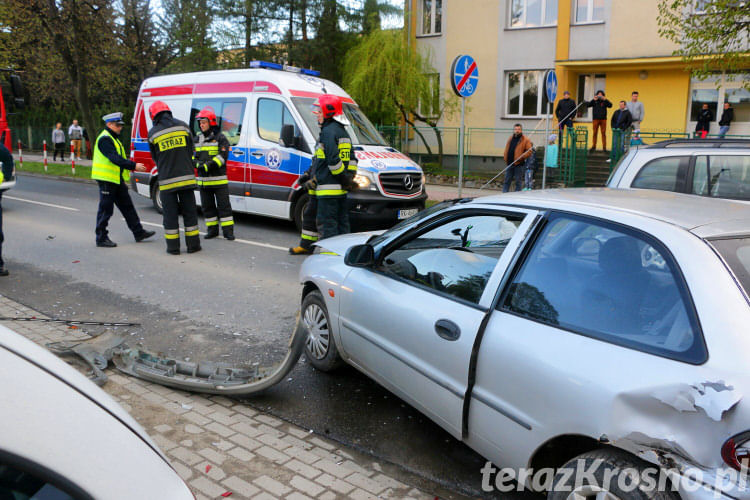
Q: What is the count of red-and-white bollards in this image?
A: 3